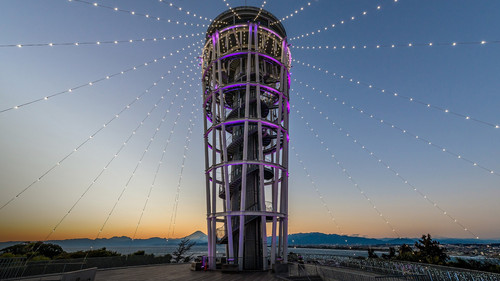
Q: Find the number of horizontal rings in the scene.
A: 6